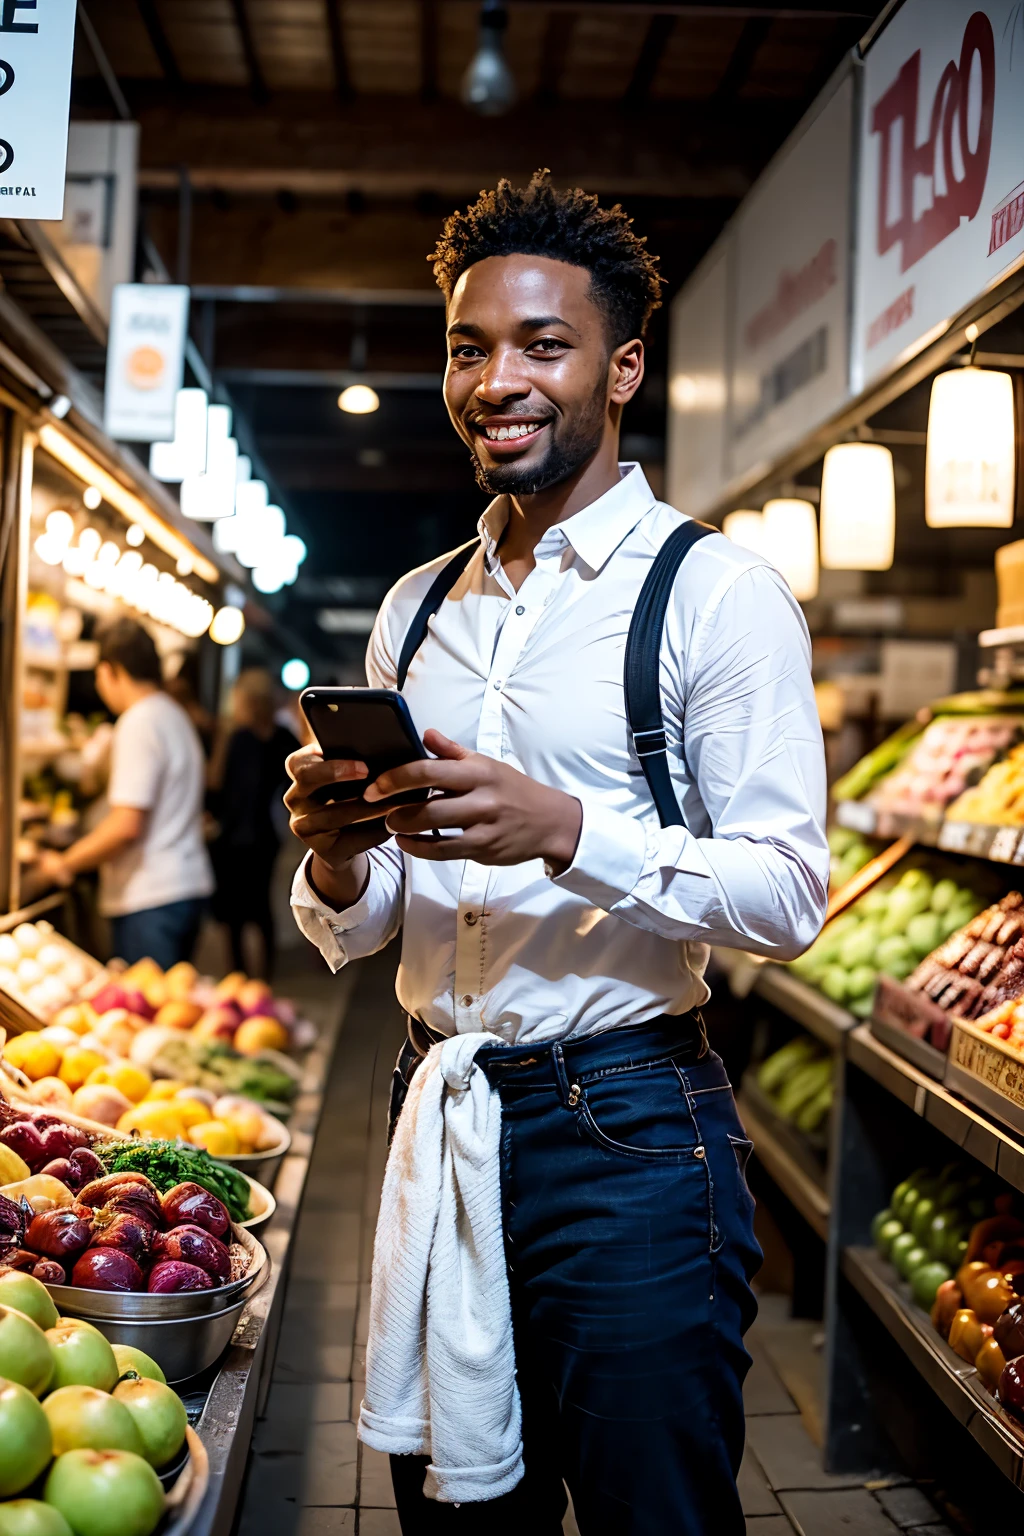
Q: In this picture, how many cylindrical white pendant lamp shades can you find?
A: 4